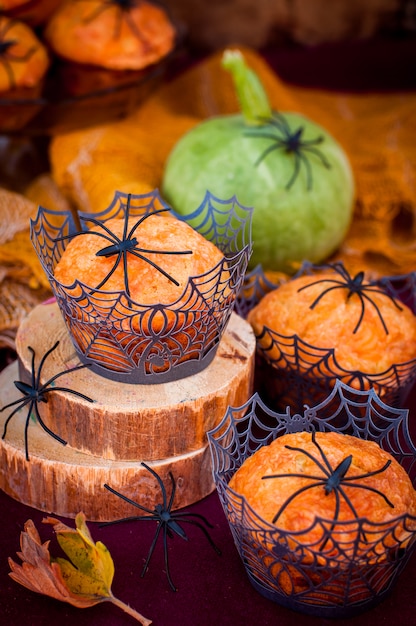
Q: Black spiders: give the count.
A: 8